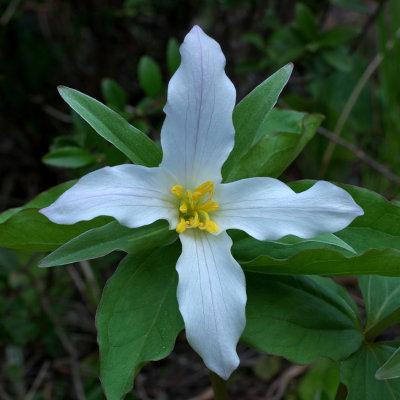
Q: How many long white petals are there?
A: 4